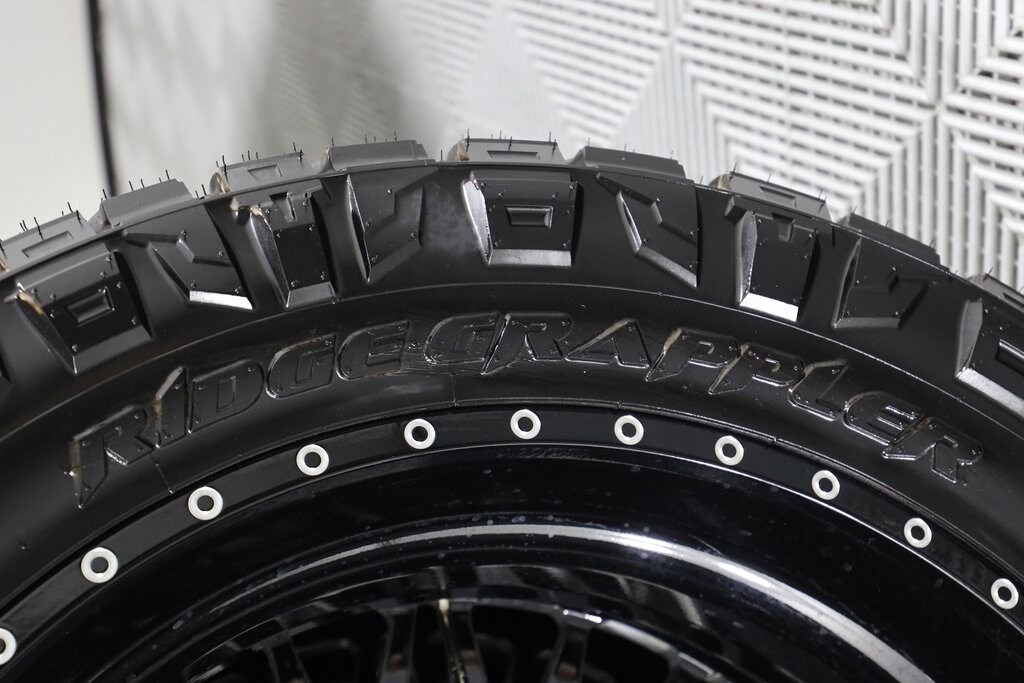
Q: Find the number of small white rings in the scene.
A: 11